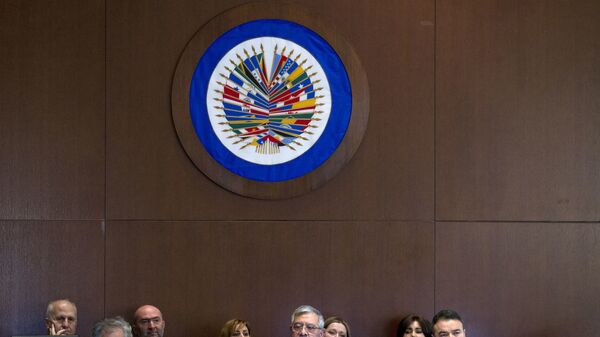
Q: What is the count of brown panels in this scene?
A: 6